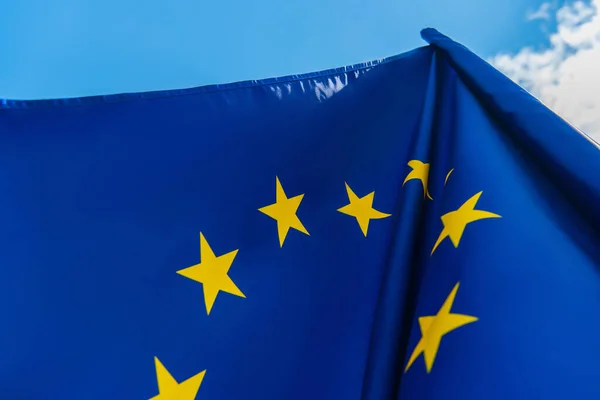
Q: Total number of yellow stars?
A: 7